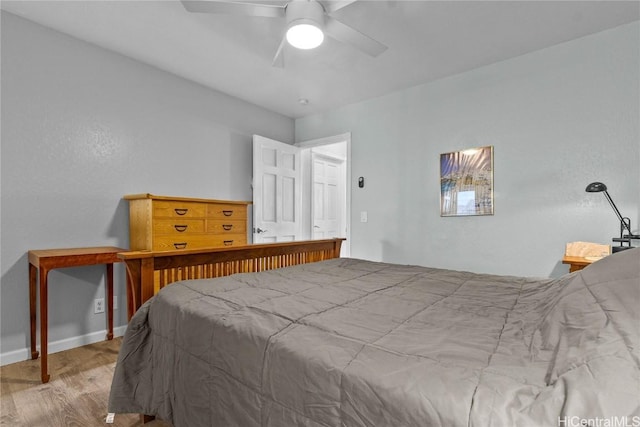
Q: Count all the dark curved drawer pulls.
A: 6